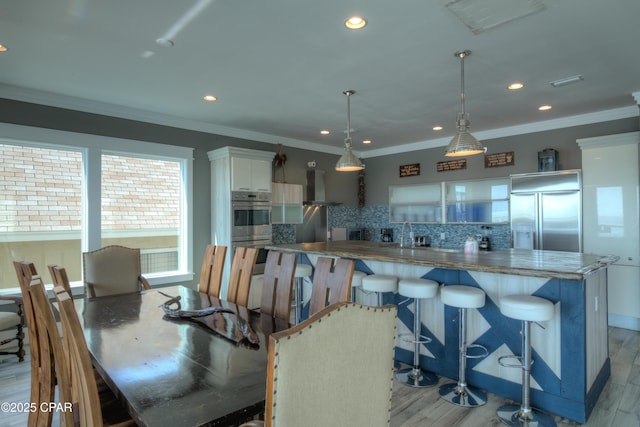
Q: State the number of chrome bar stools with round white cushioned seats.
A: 6